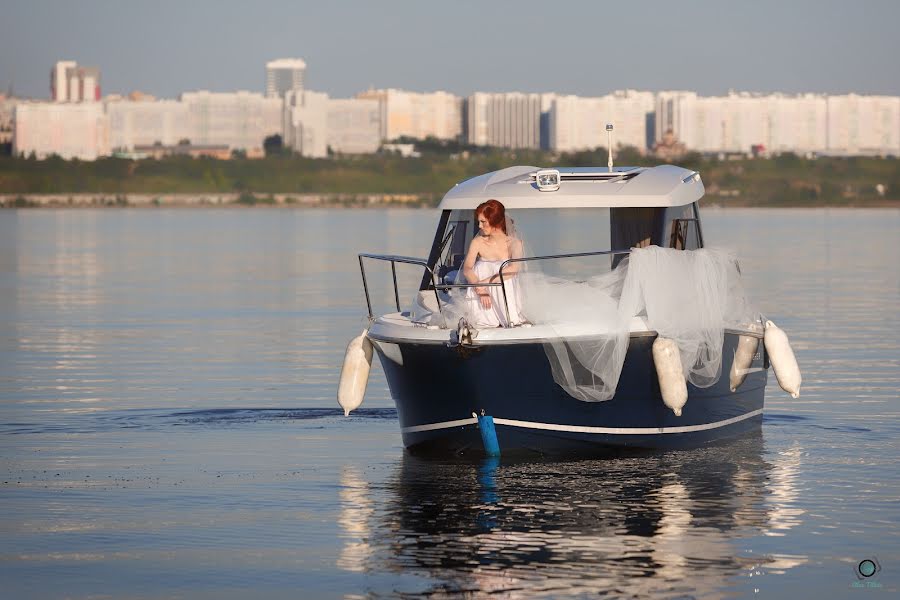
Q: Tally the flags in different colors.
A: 0